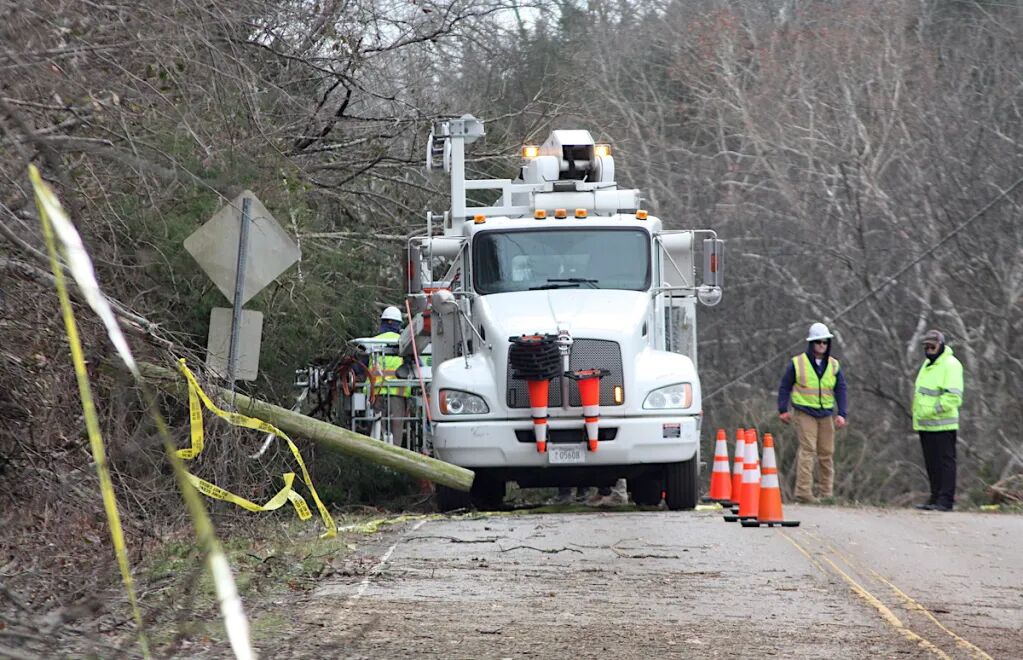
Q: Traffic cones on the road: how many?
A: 5